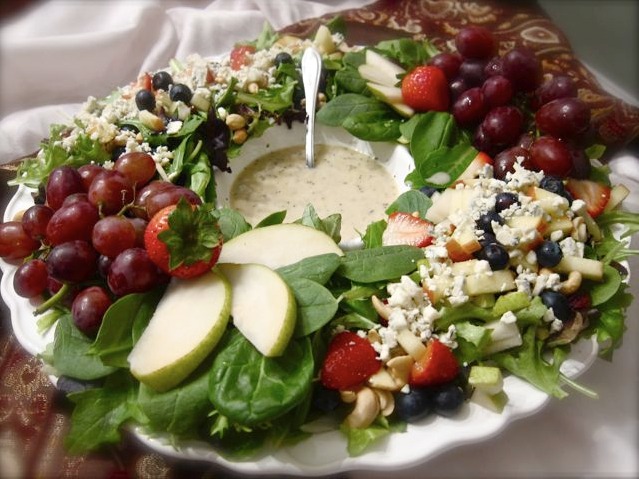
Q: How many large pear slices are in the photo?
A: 3